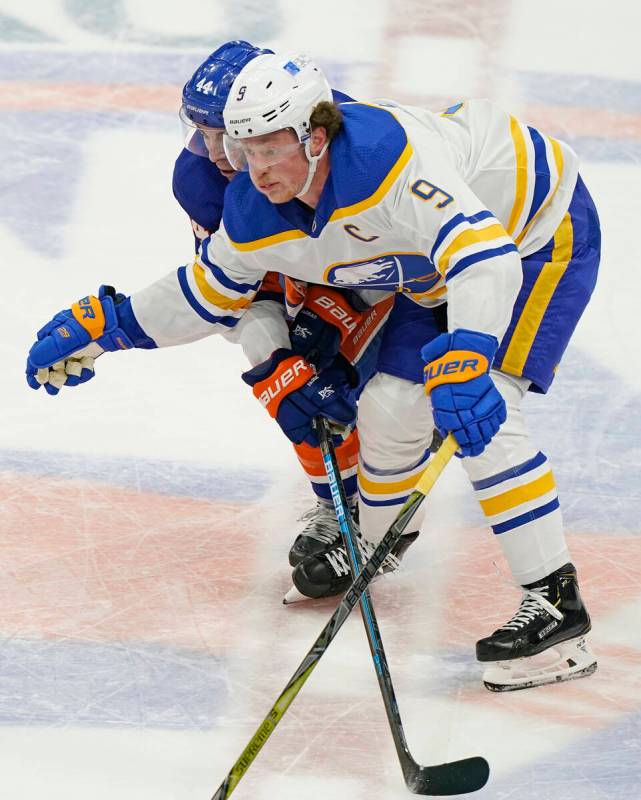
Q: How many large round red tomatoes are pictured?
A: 0